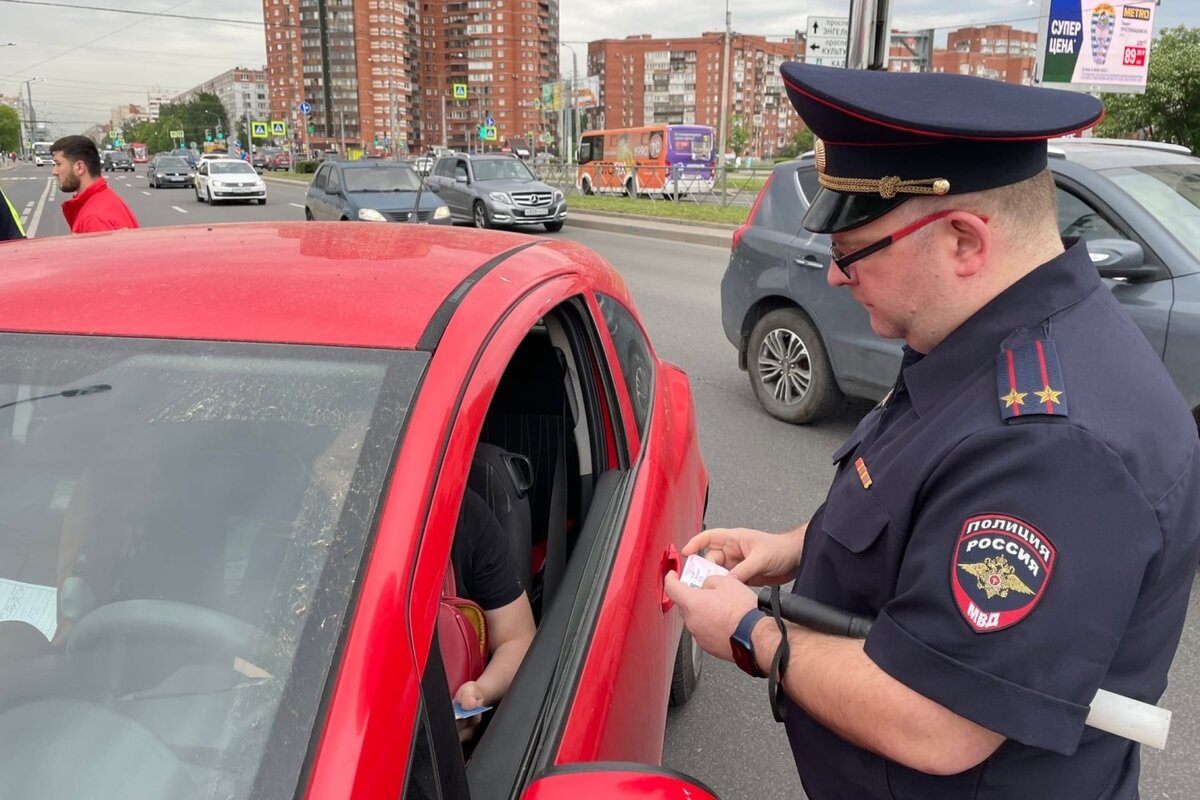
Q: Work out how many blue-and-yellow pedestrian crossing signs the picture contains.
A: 4